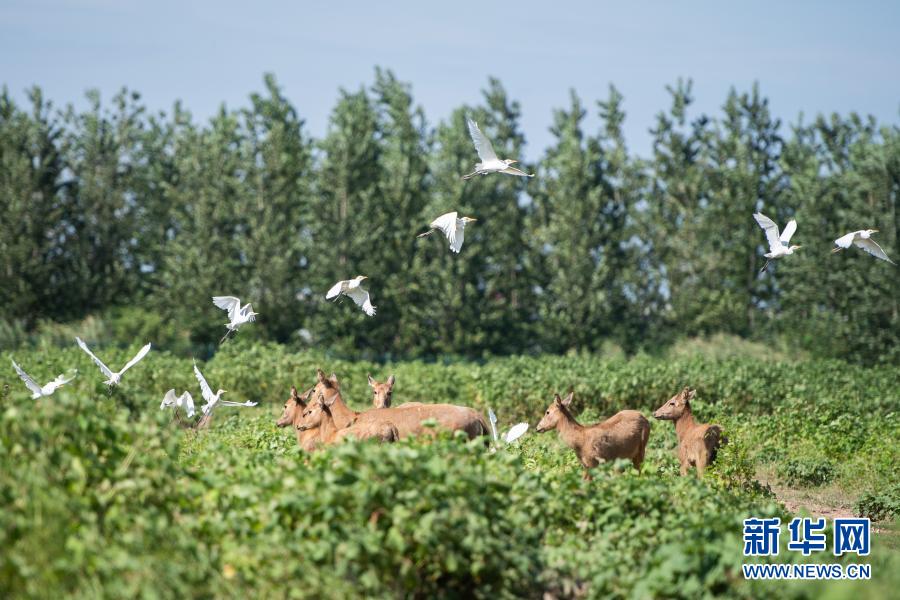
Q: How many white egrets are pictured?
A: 11